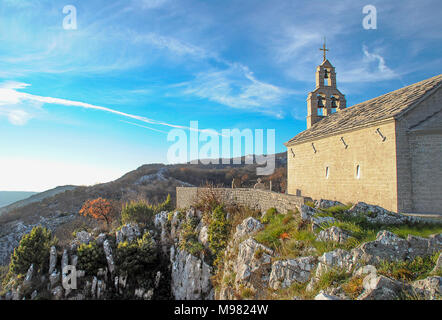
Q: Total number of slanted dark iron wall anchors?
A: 4